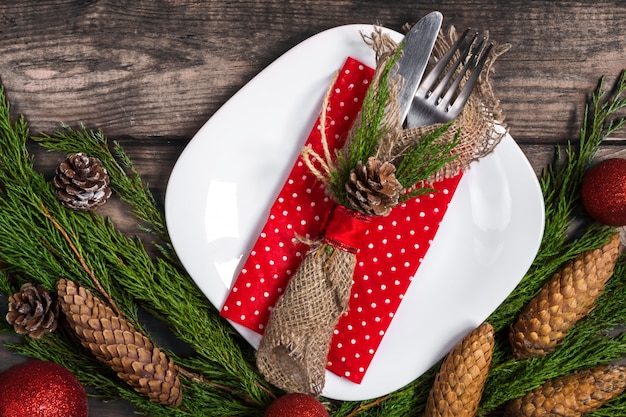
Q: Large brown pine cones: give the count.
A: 4